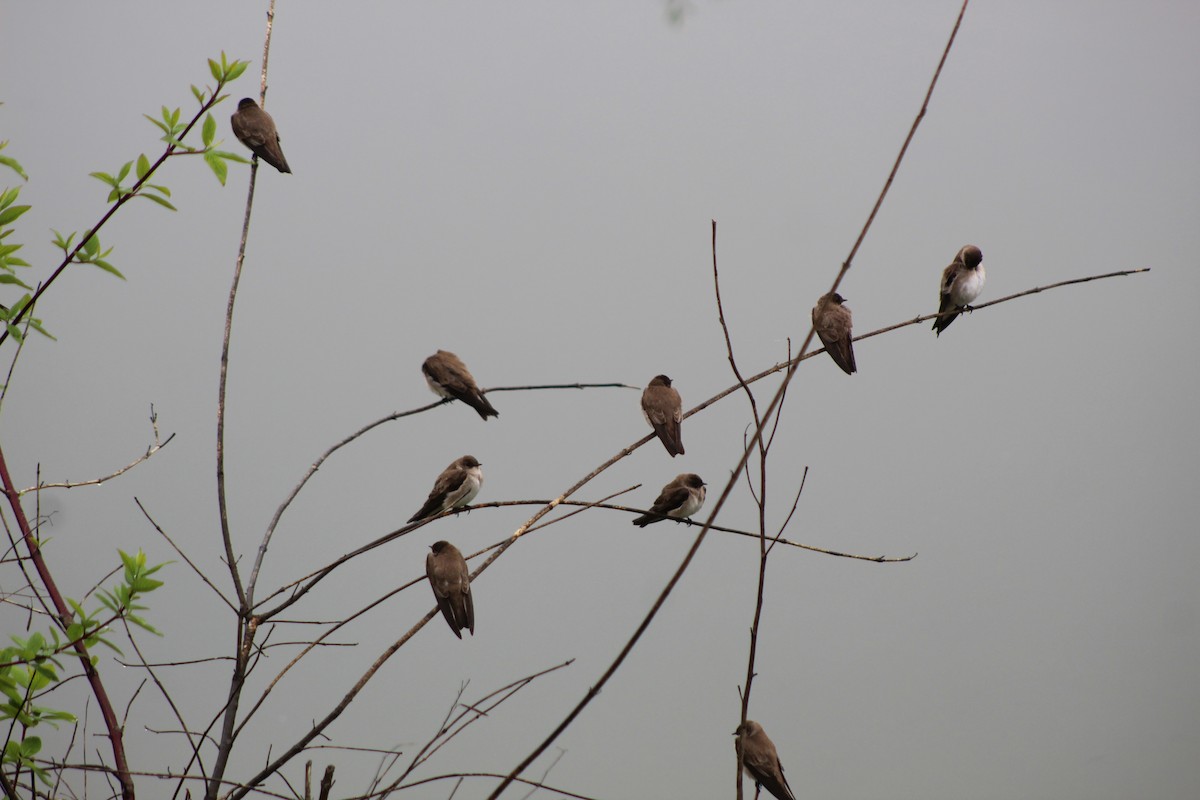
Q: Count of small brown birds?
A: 9